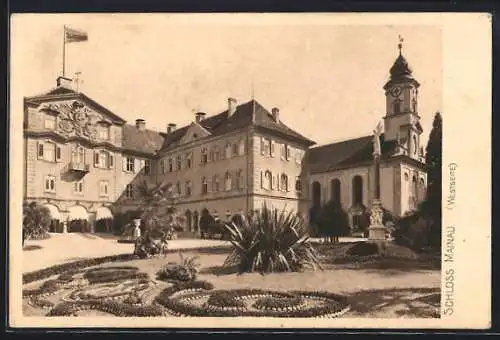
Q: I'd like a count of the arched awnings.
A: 3